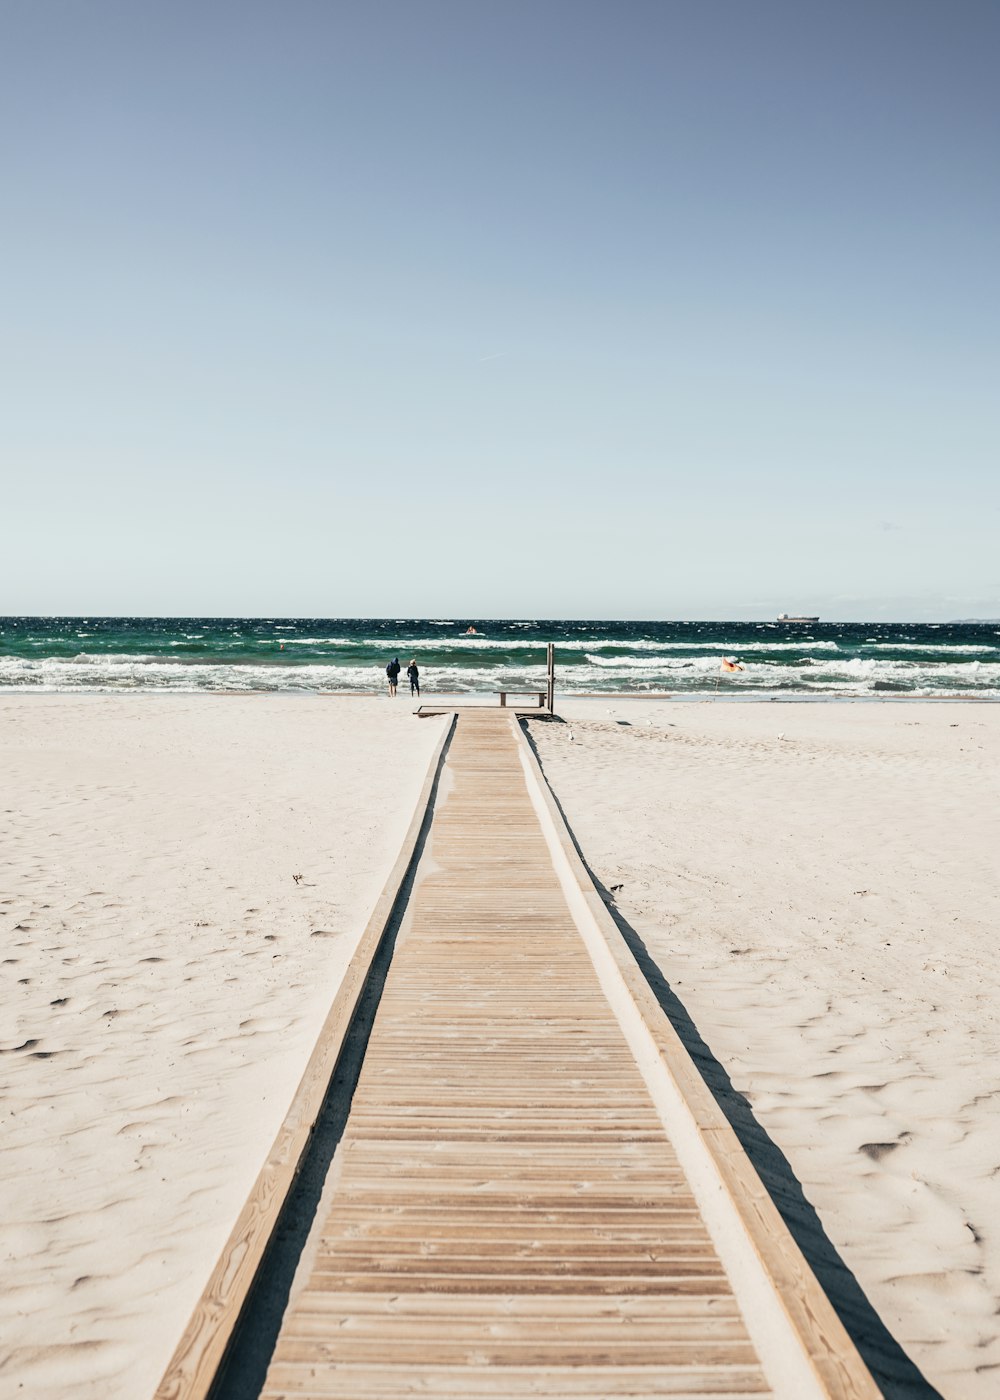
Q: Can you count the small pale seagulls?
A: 4